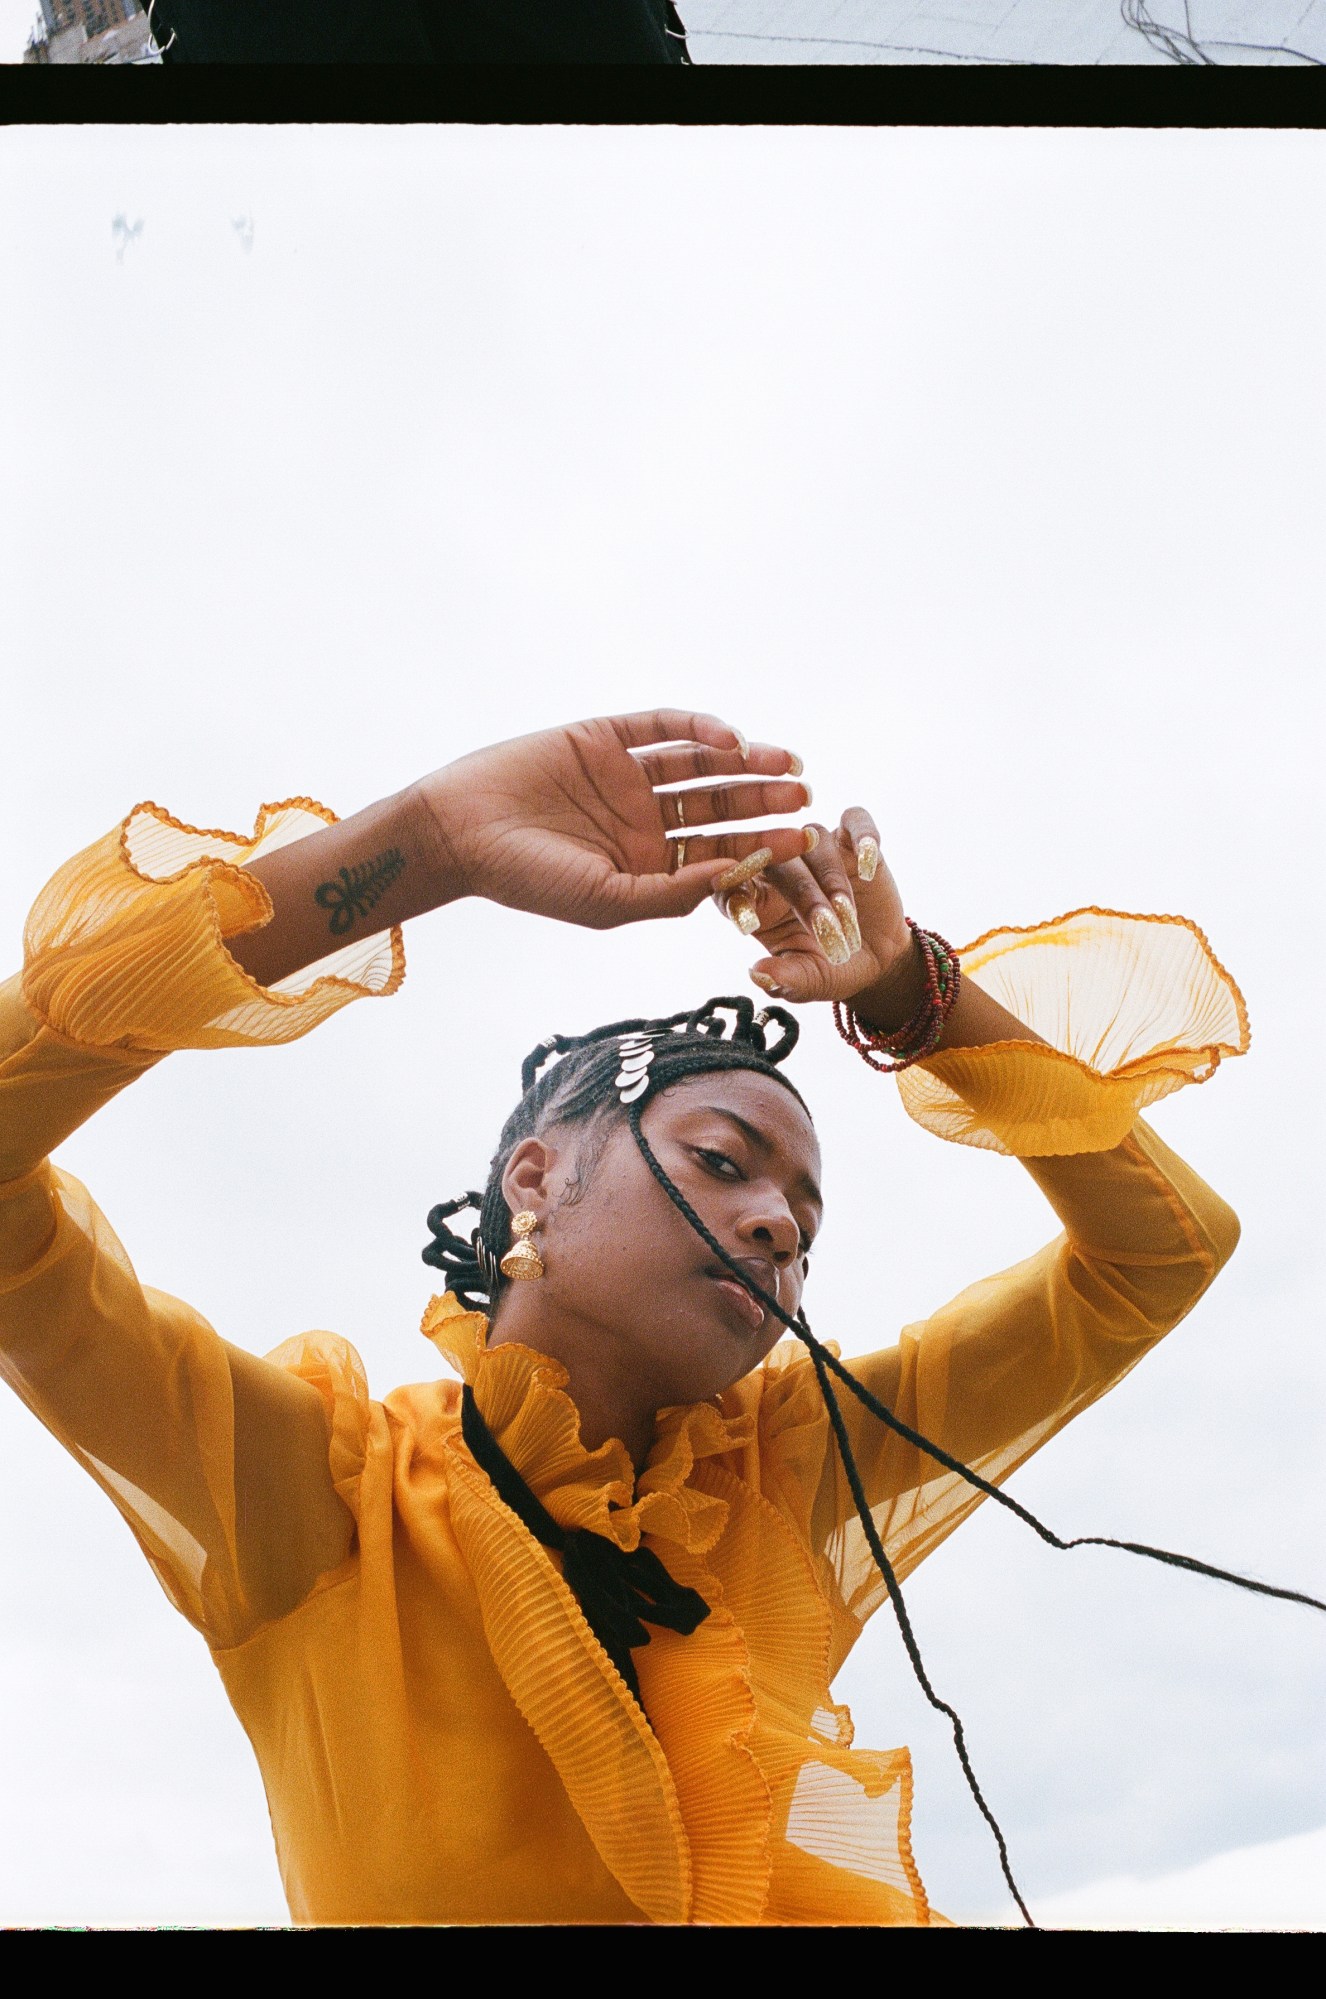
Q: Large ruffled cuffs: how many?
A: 2